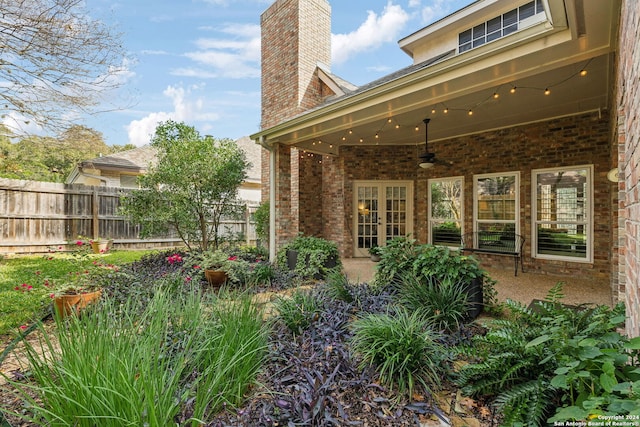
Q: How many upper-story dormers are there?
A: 1